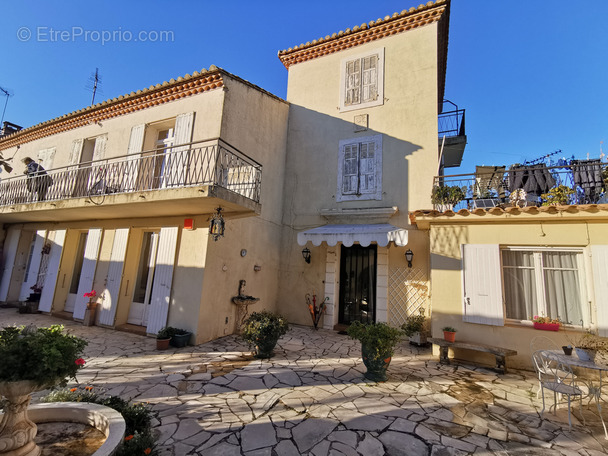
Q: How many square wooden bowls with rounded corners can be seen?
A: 0